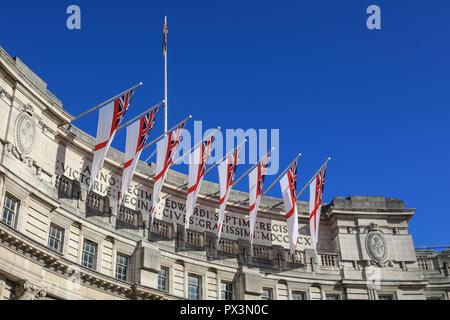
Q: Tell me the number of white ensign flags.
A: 8